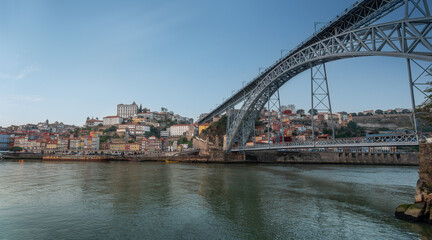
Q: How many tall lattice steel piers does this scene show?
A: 3